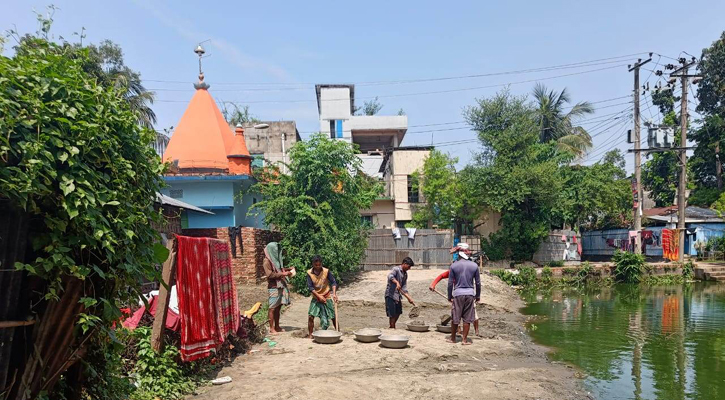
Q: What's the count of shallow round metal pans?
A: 5